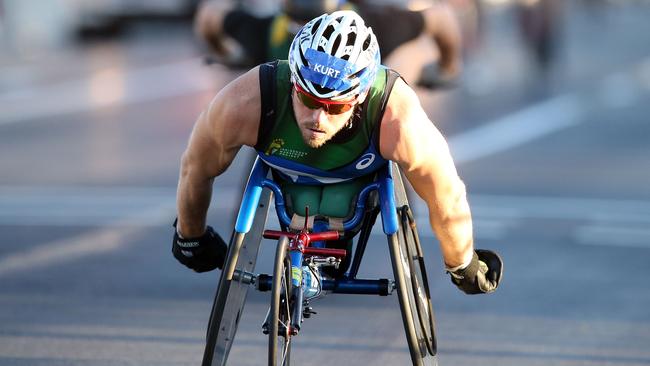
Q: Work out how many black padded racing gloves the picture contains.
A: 2